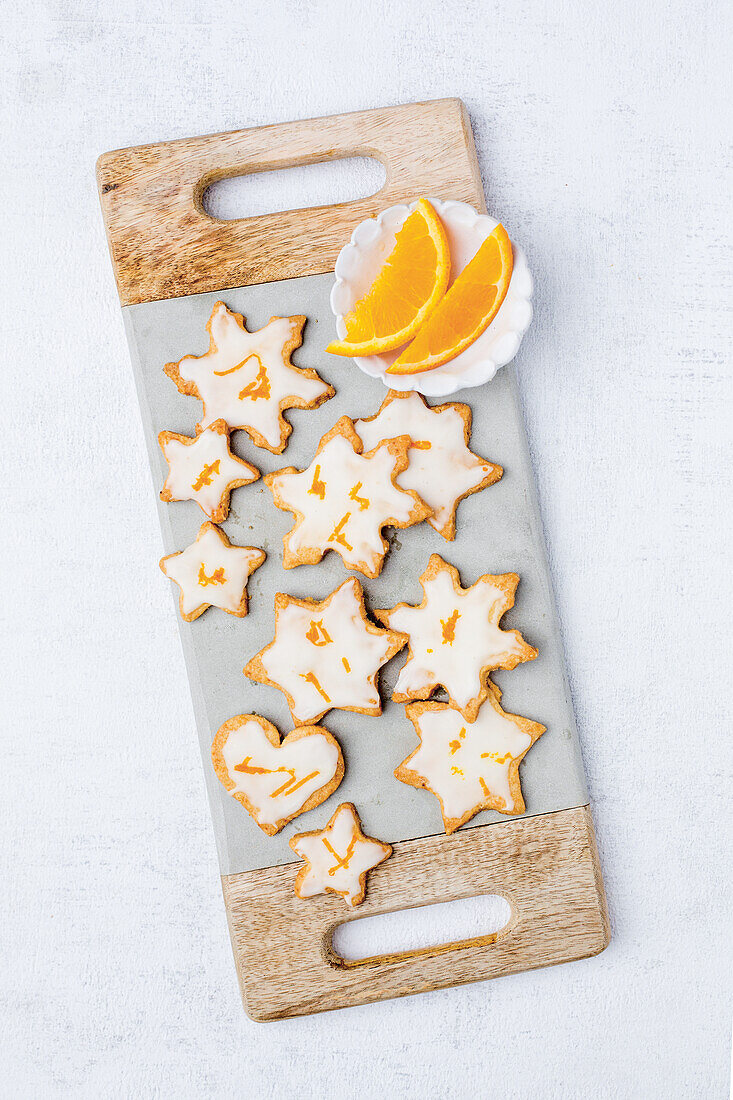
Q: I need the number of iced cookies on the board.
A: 10